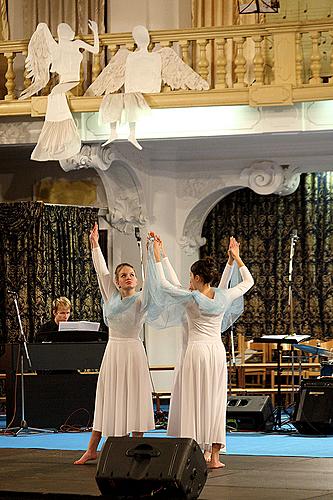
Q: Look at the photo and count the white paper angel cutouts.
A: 2